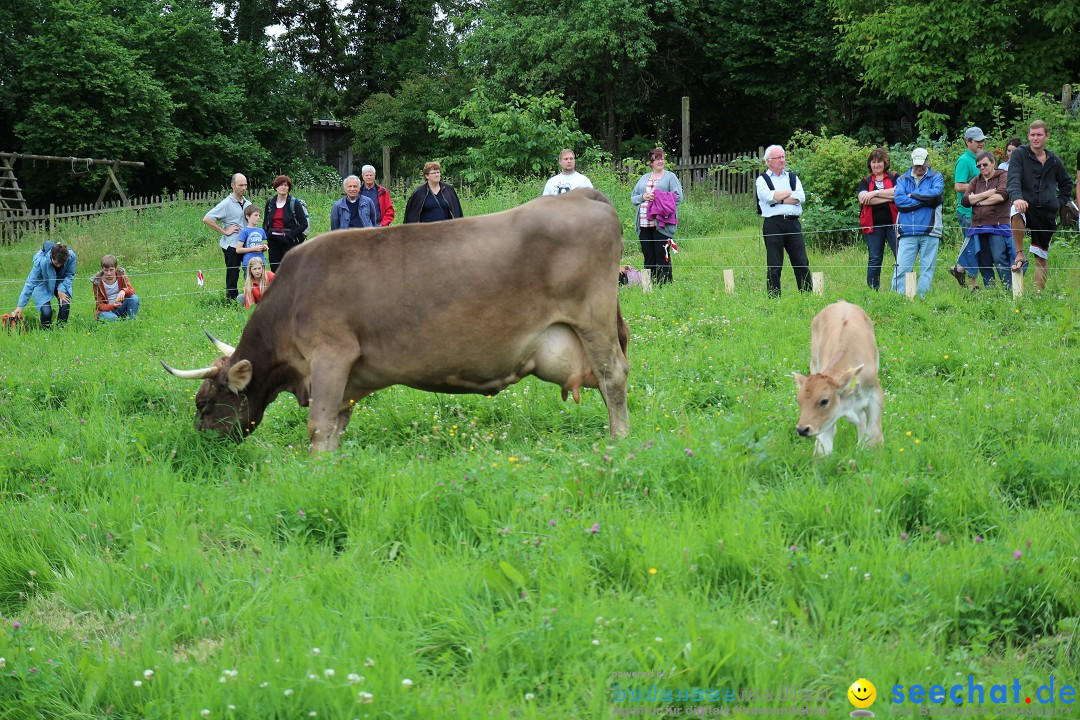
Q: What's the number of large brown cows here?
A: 1